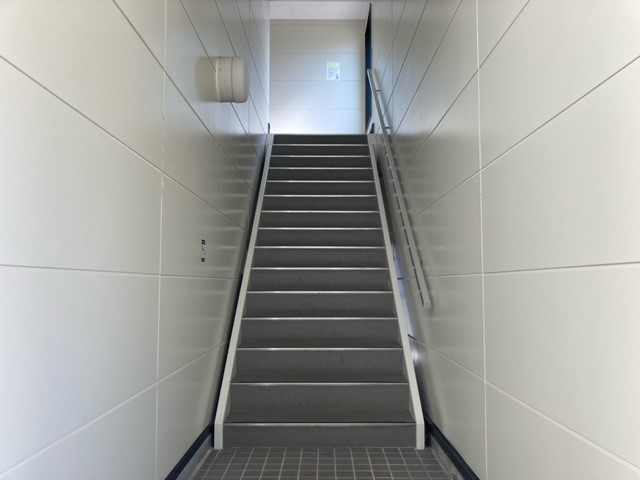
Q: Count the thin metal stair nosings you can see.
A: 14